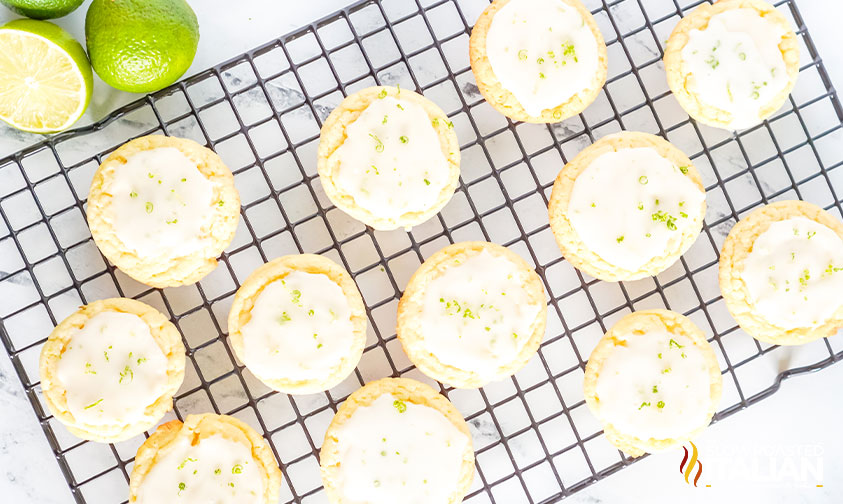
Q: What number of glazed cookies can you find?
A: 12